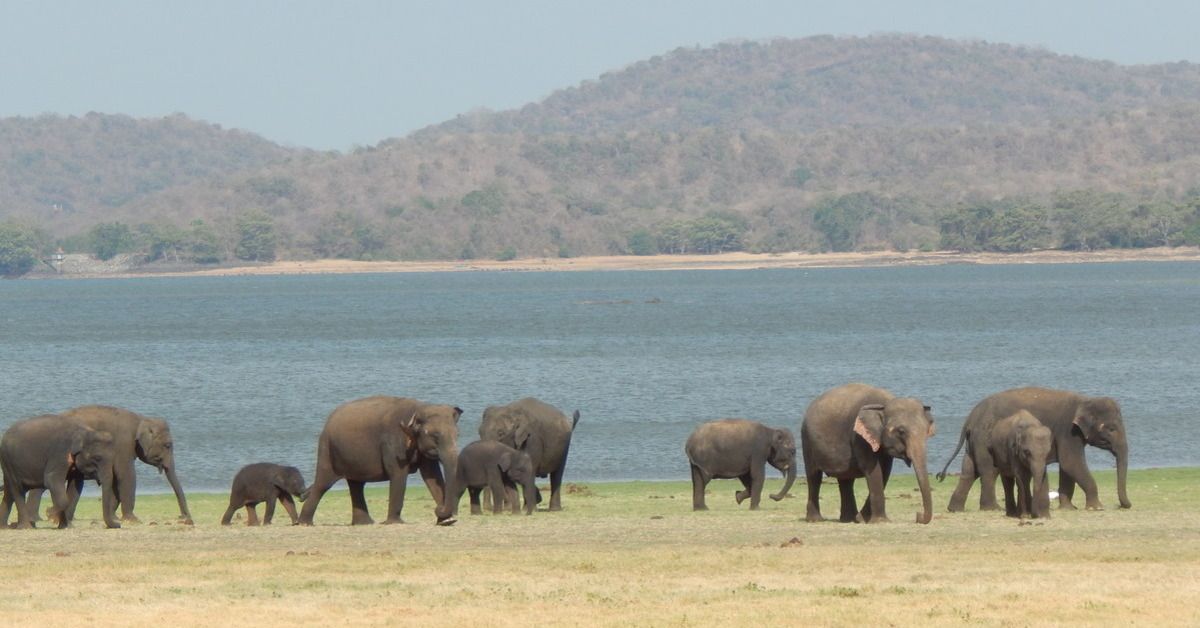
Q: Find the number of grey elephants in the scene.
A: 10